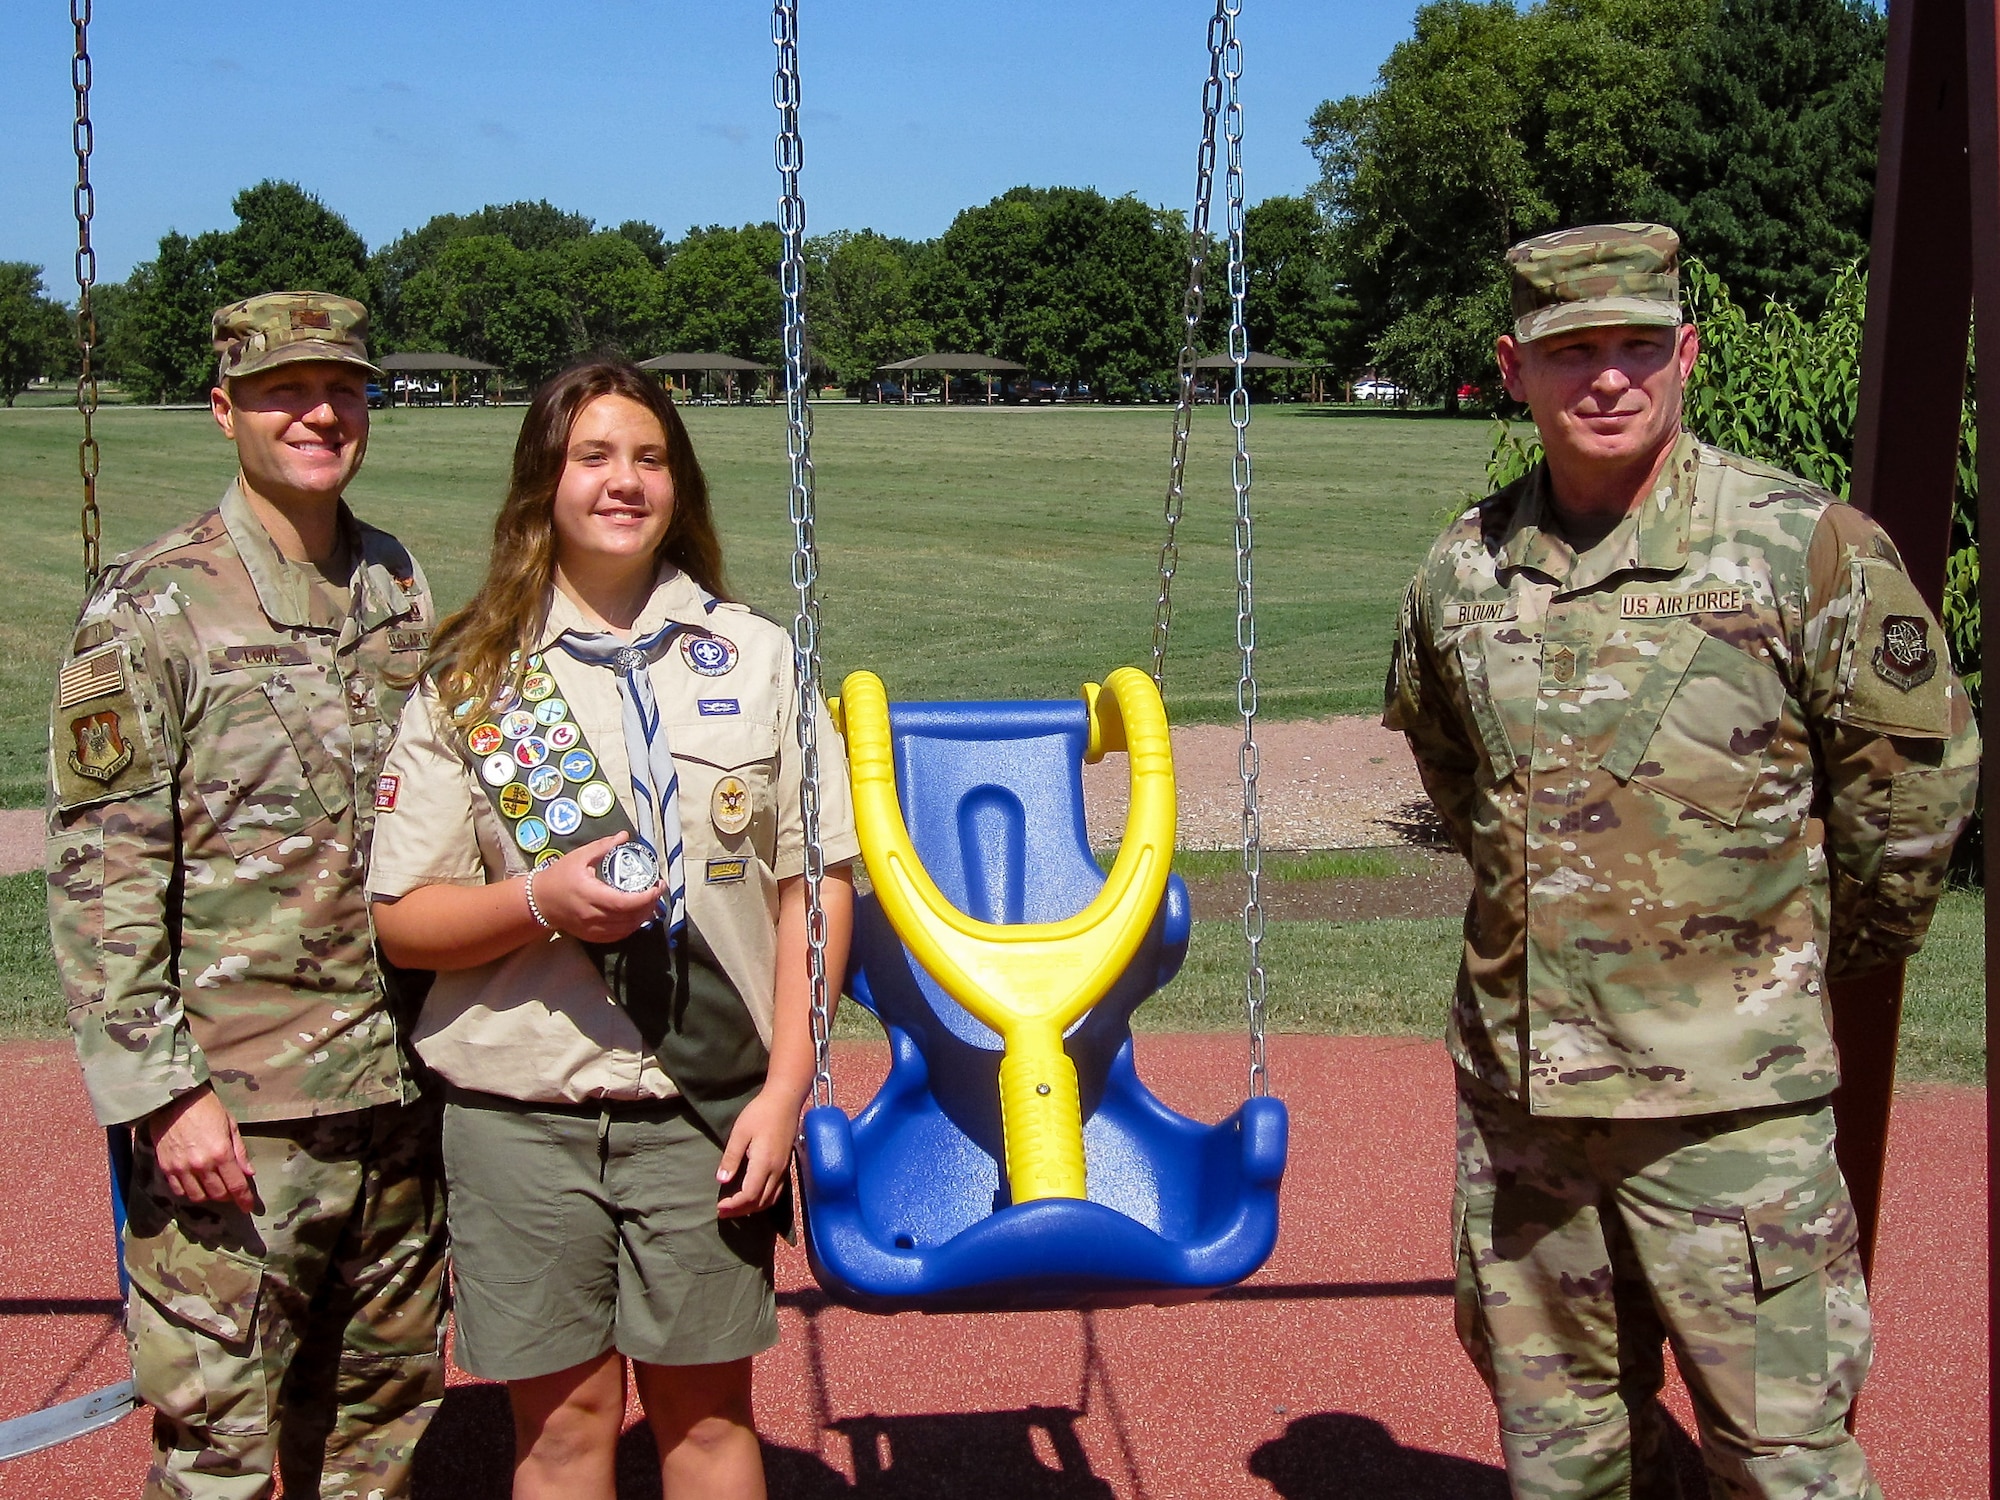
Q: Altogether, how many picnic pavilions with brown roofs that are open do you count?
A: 4